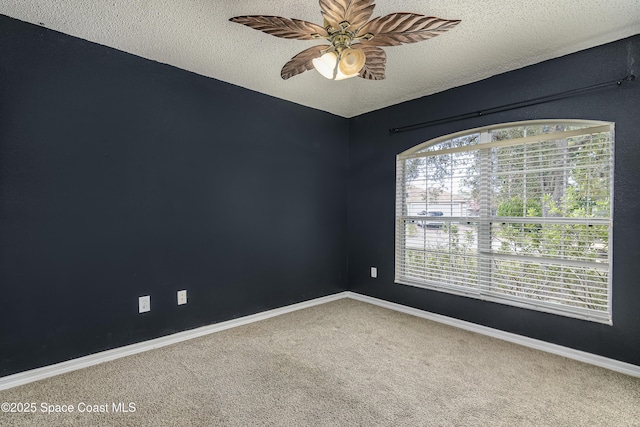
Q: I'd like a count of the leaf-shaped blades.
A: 5